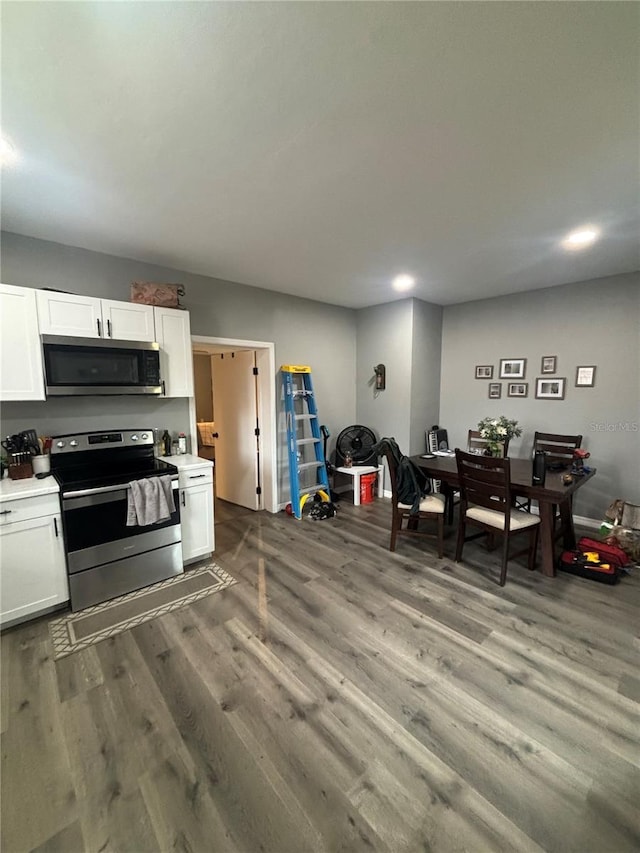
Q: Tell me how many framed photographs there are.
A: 7